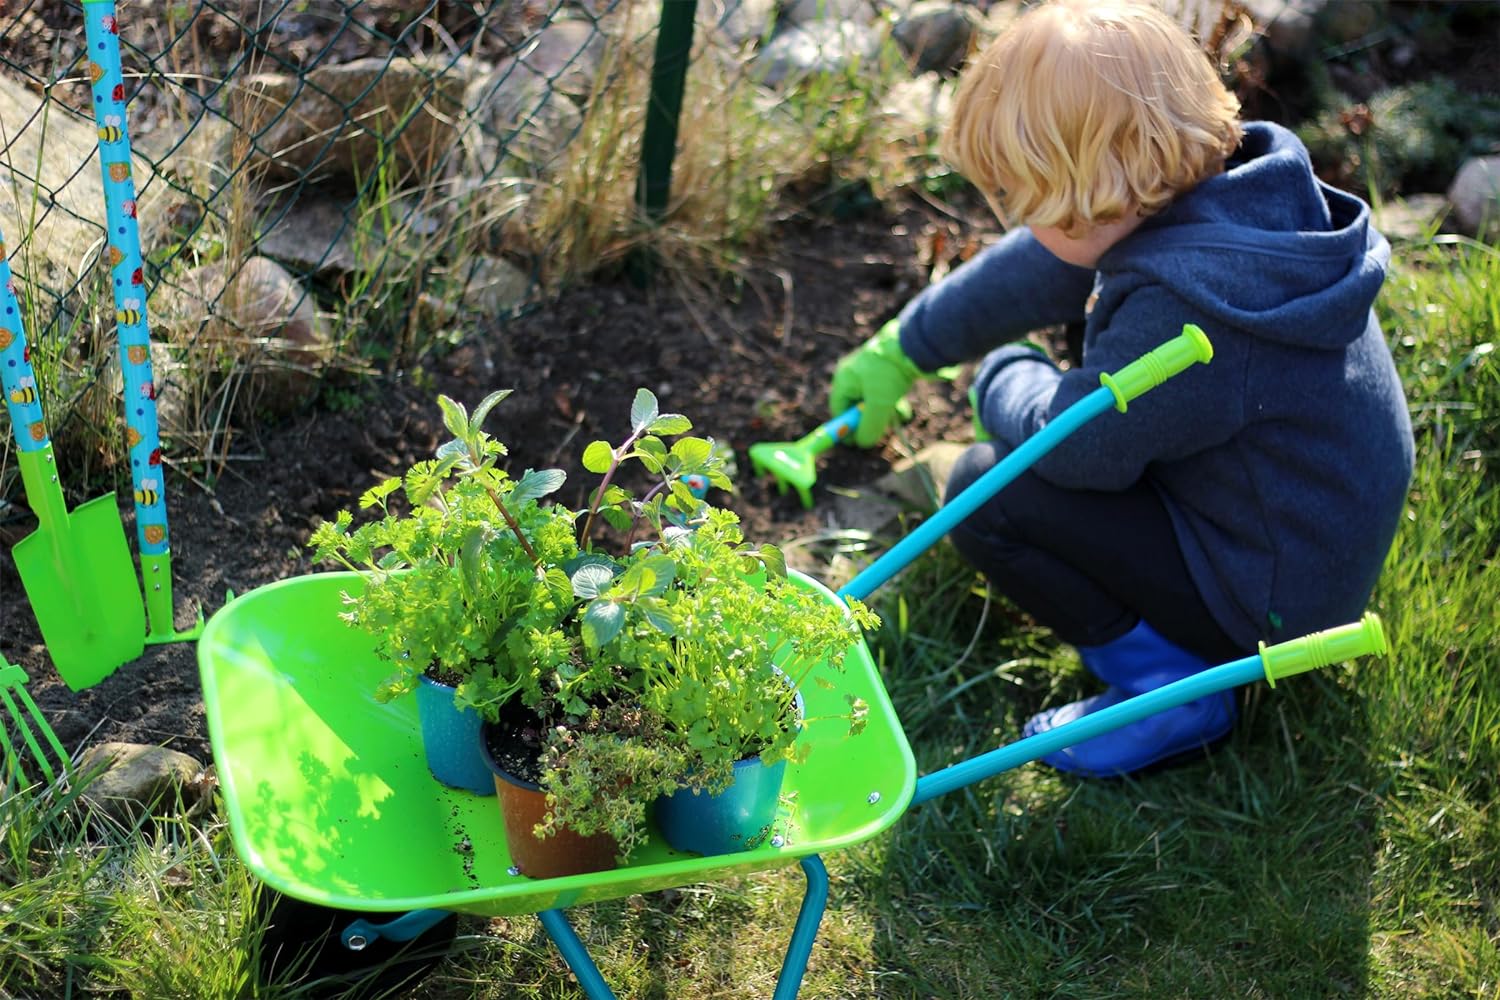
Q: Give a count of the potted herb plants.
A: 3